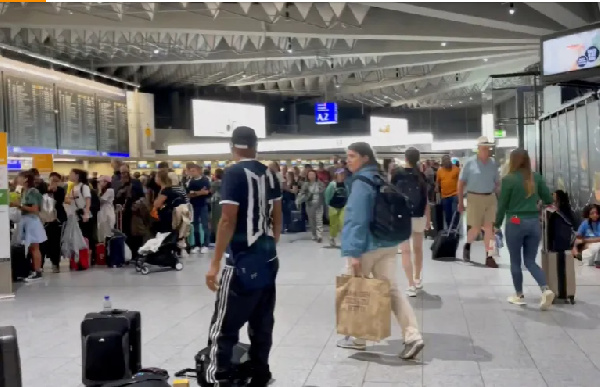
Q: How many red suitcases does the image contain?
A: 2